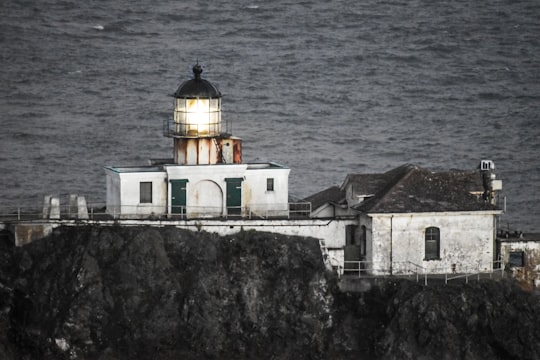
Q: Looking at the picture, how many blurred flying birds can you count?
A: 0